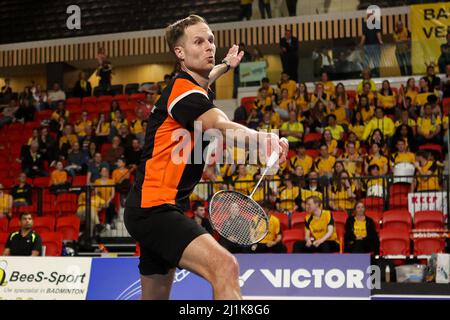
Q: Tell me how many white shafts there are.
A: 1